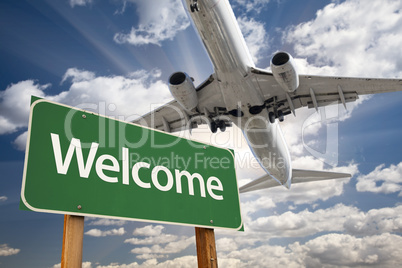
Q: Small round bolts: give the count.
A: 4